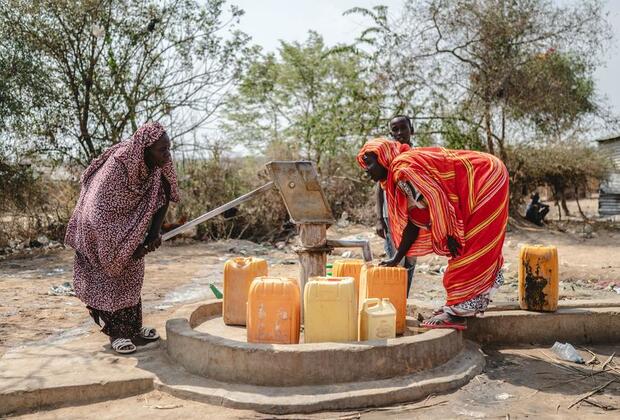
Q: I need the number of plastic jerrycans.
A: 7